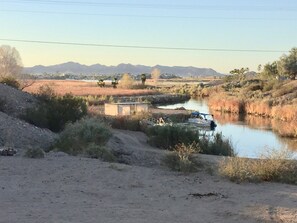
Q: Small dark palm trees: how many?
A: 3